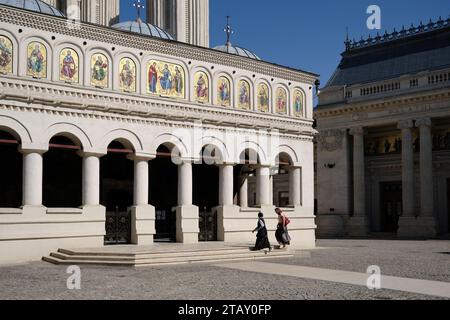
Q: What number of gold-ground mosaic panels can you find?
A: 12